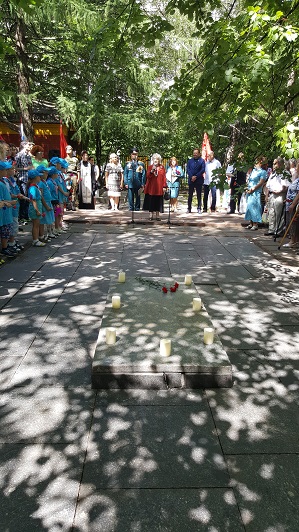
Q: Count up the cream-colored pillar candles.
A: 7